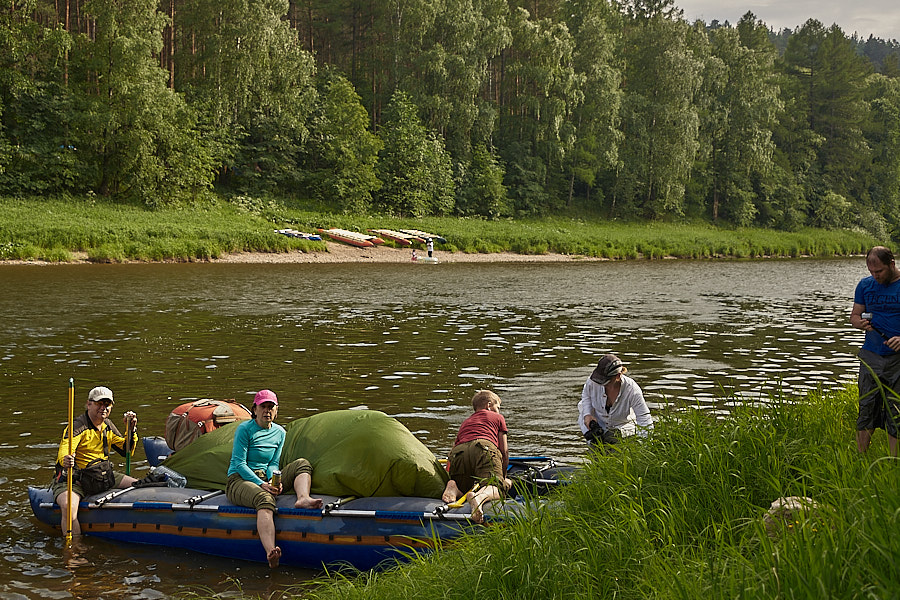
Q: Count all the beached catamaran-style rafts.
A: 4